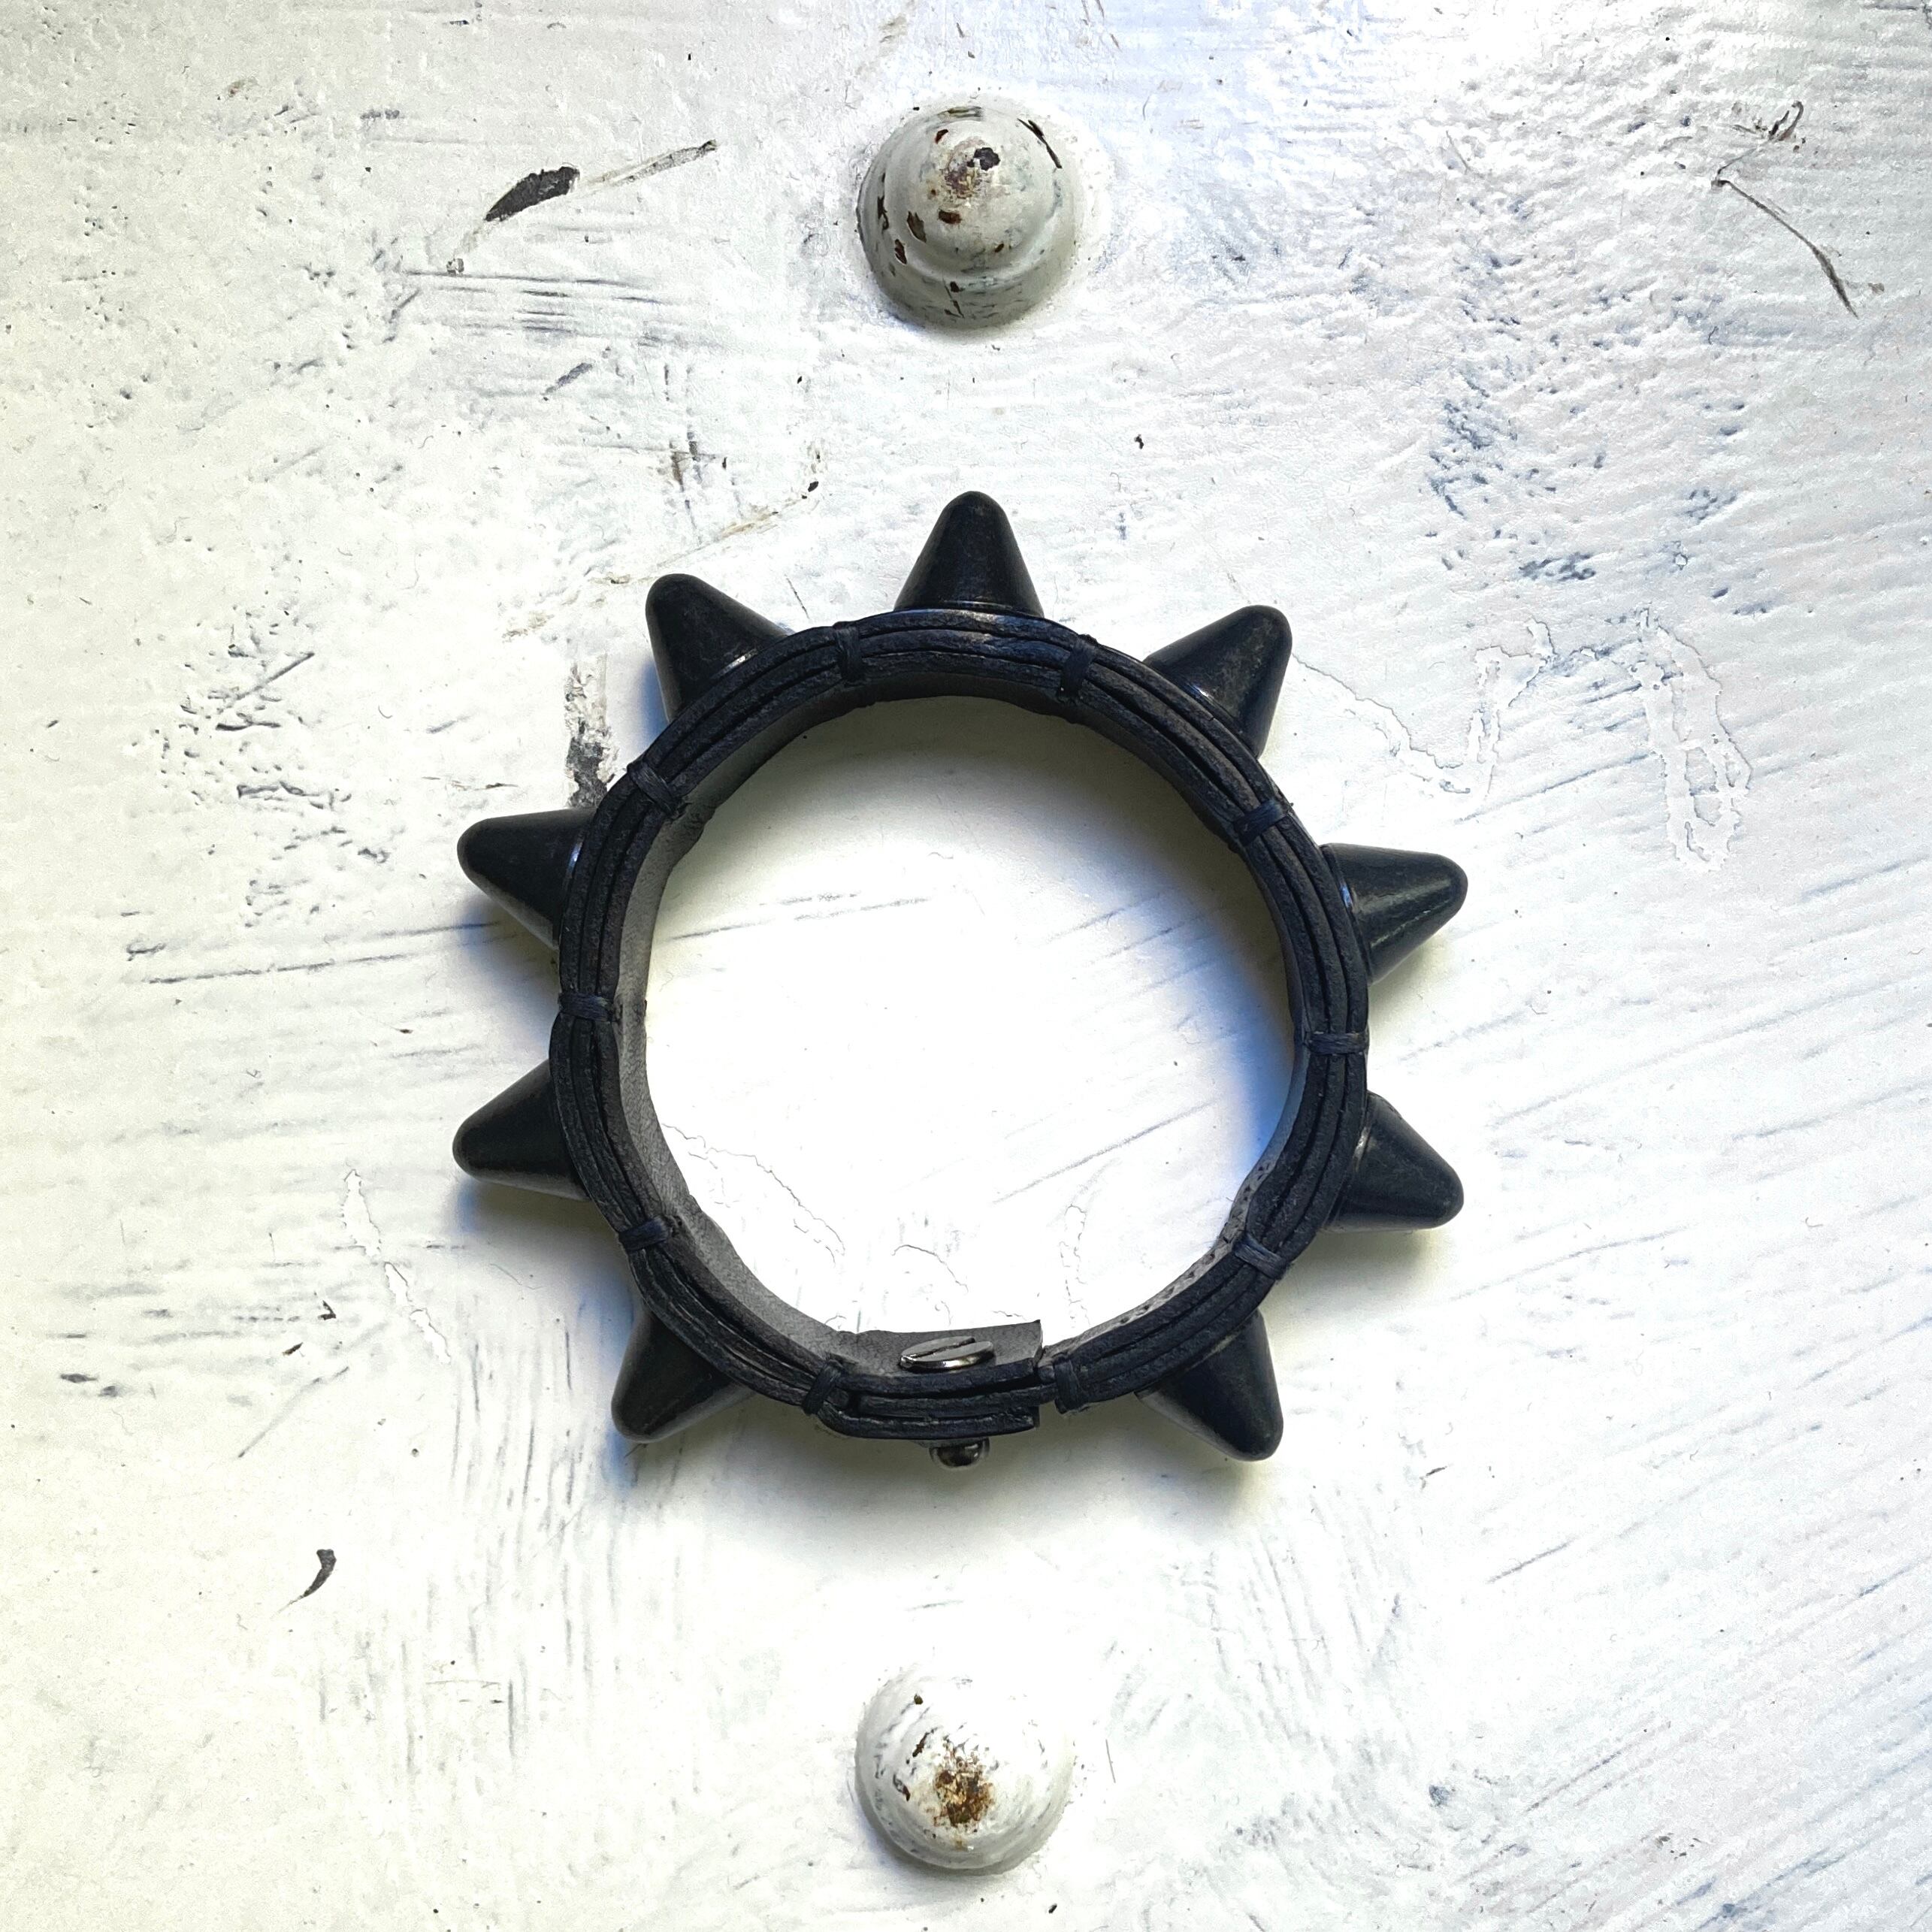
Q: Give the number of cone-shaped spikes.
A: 9